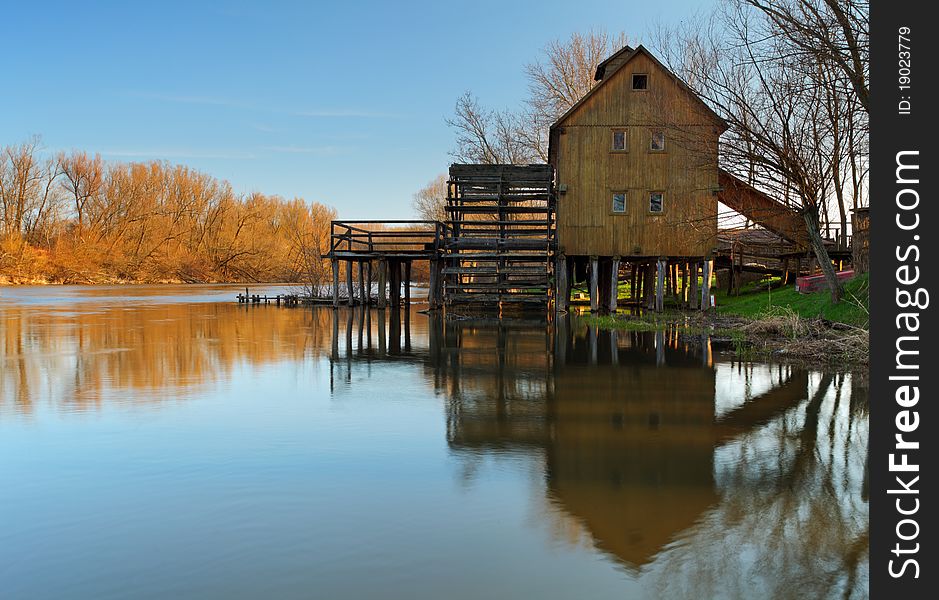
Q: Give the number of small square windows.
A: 5